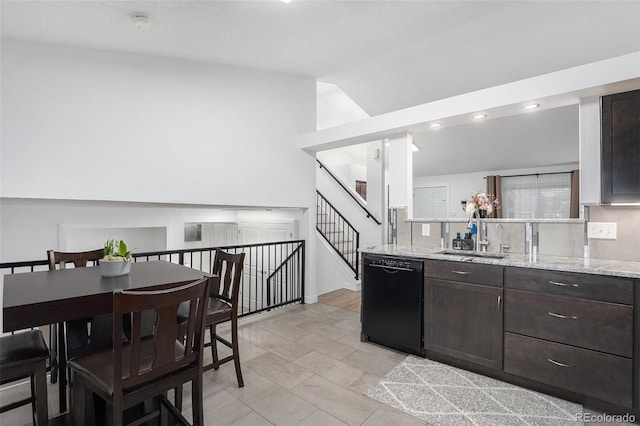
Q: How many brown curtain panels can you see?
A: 2